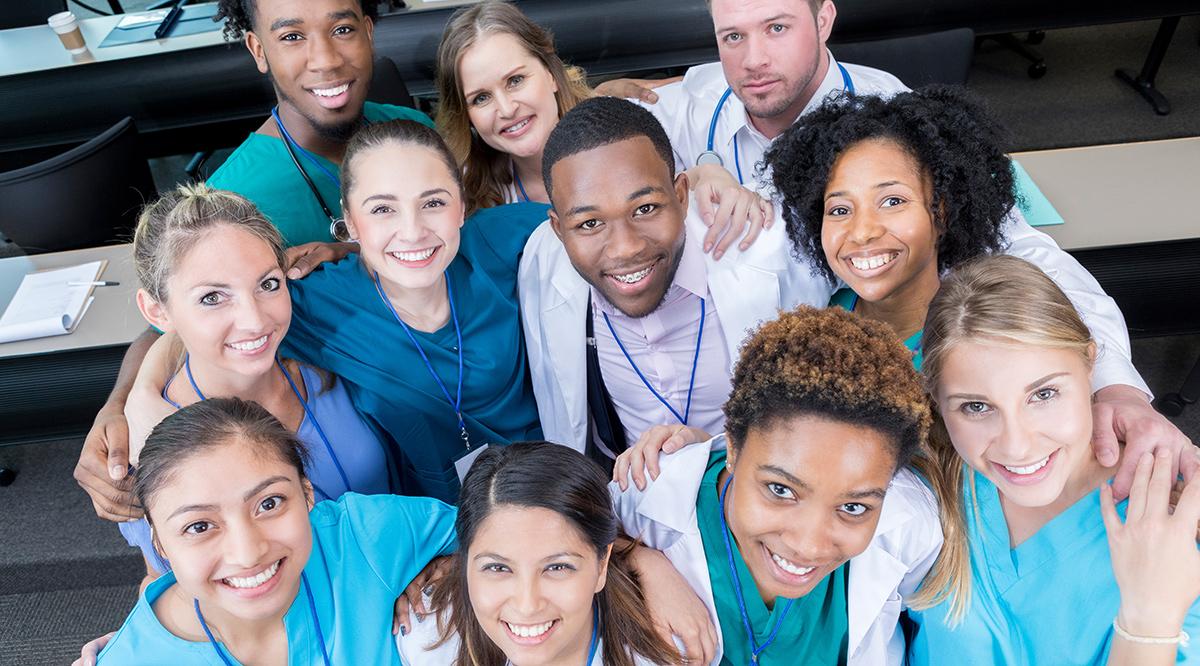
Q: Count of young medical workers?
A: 11